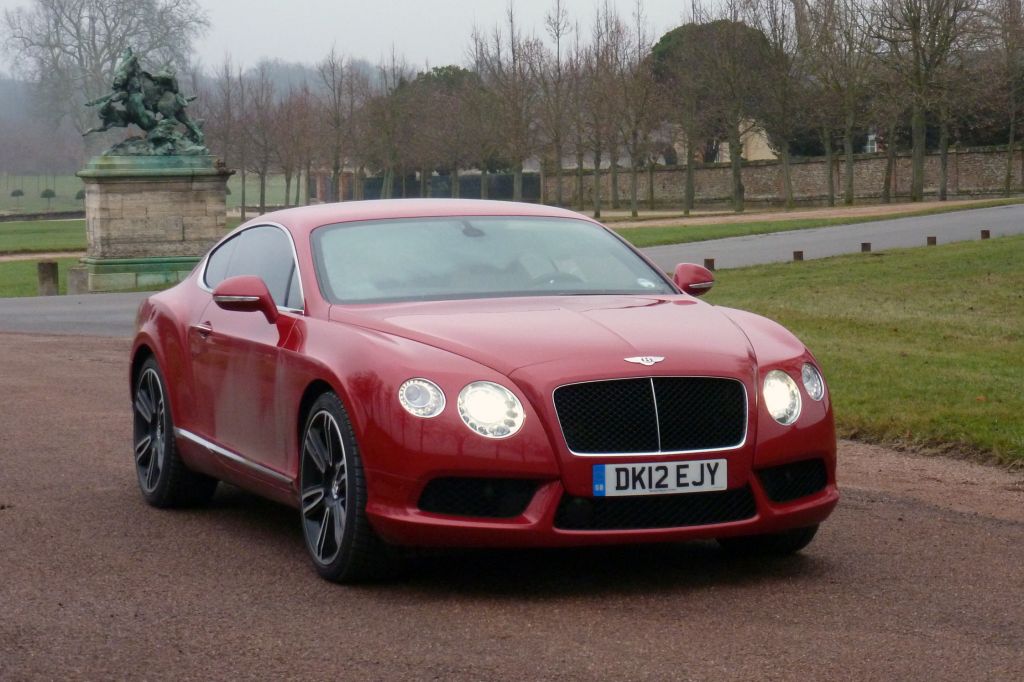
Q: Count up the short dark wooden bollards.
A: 5